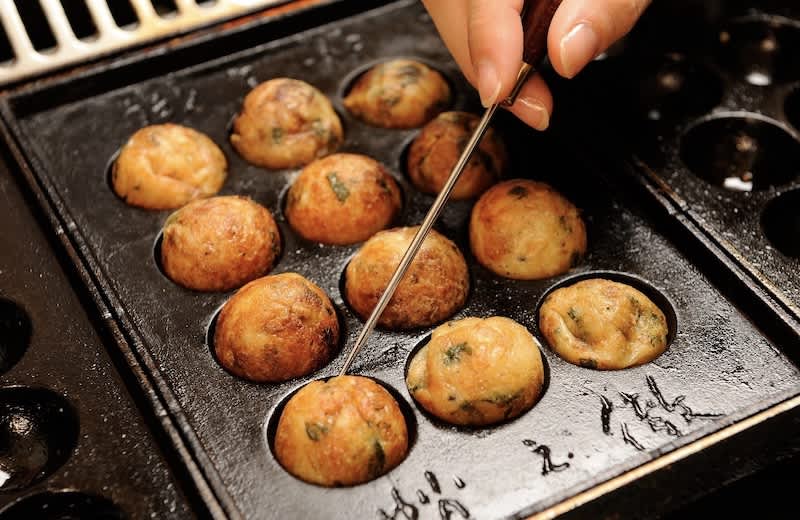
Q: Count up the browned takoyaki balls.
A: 12